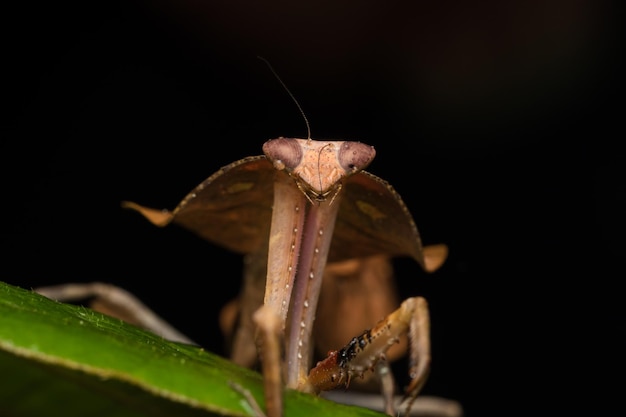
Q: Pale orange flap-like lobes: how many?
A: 2